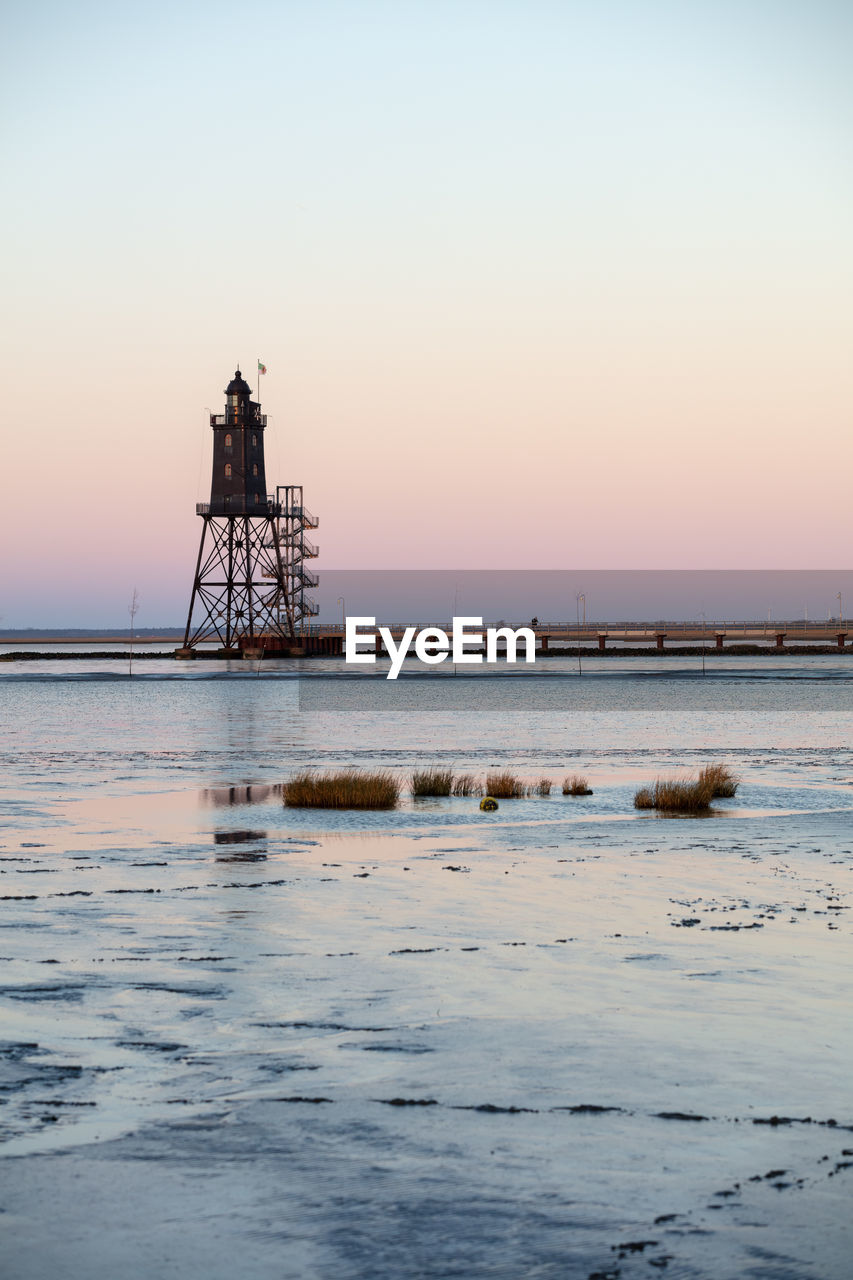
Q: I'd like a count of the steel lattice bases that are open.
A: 1